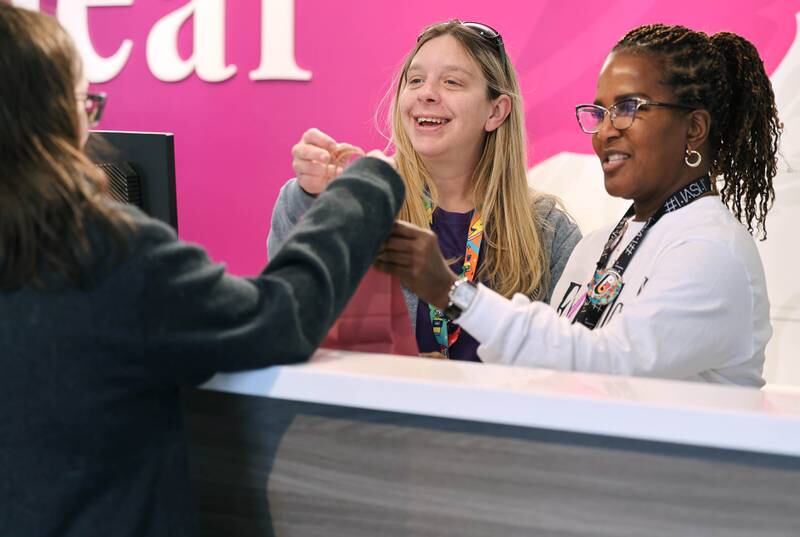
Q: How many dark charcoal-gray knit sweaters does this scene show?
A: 1